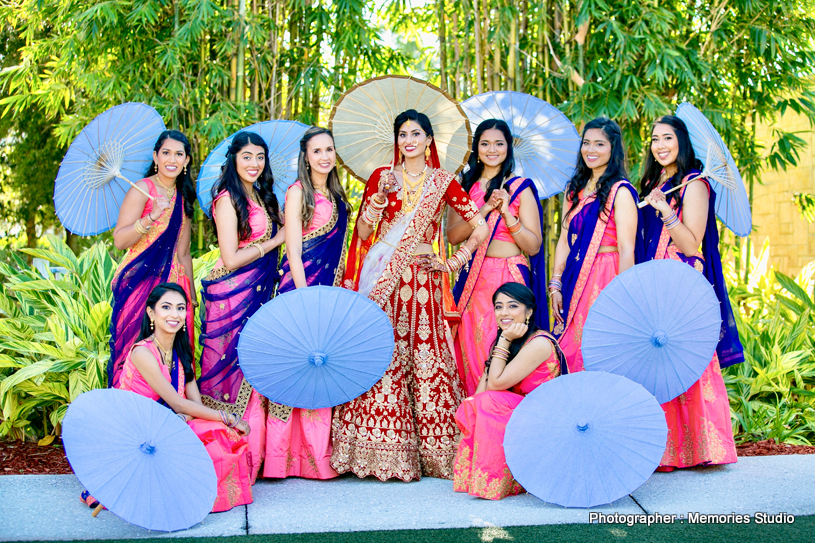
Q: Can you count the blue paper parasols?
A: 8